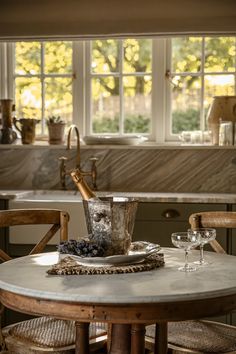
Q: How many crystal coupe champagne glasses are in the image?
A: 2